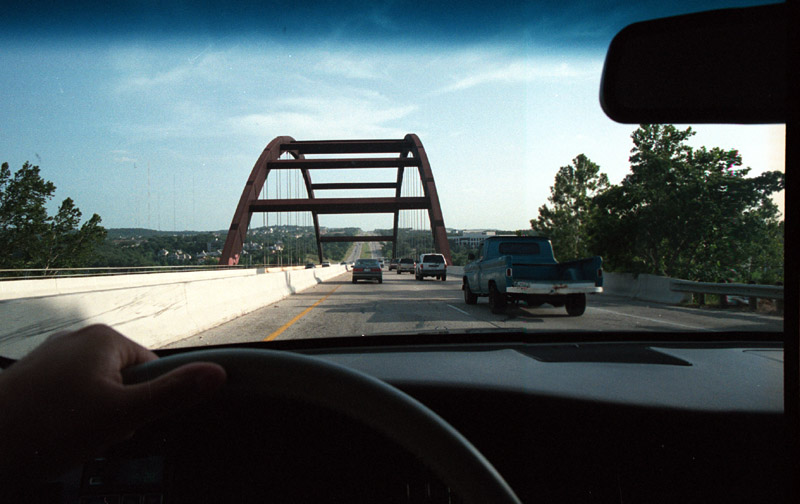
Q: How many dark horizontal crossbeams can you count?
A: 5